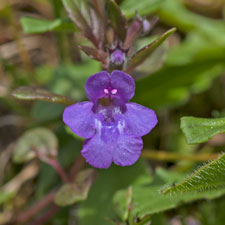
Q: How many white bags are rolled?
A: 0